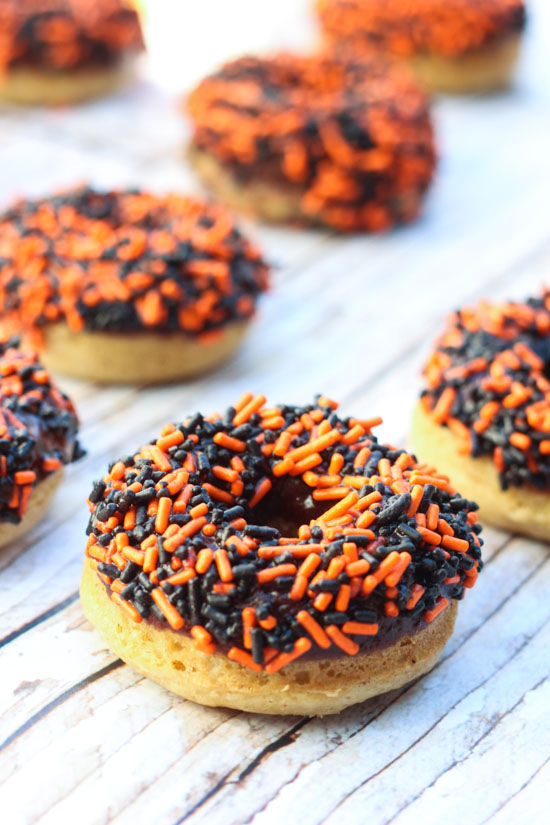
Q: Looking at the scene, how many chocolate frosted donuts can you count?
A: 7